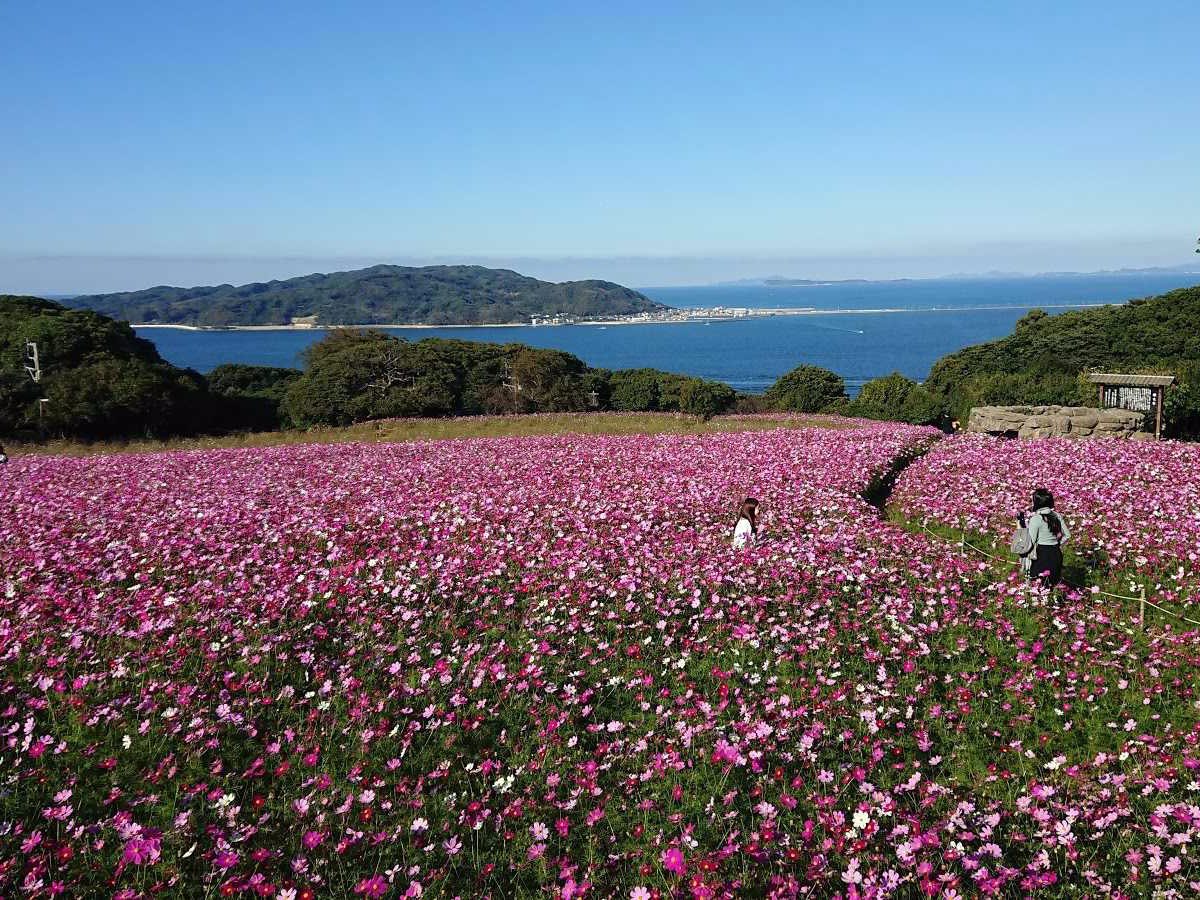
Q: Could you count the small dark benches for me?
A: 0